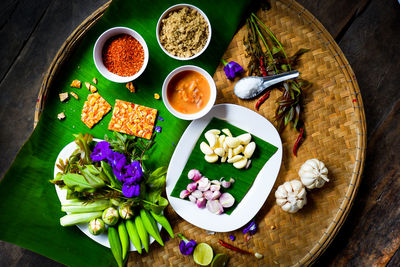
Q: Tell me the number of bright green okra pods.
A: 6